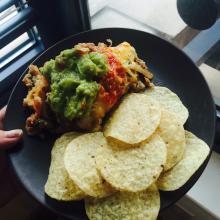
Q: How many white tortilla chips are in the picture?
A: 8